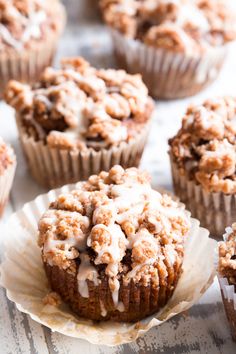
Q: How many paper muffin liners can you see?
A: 7